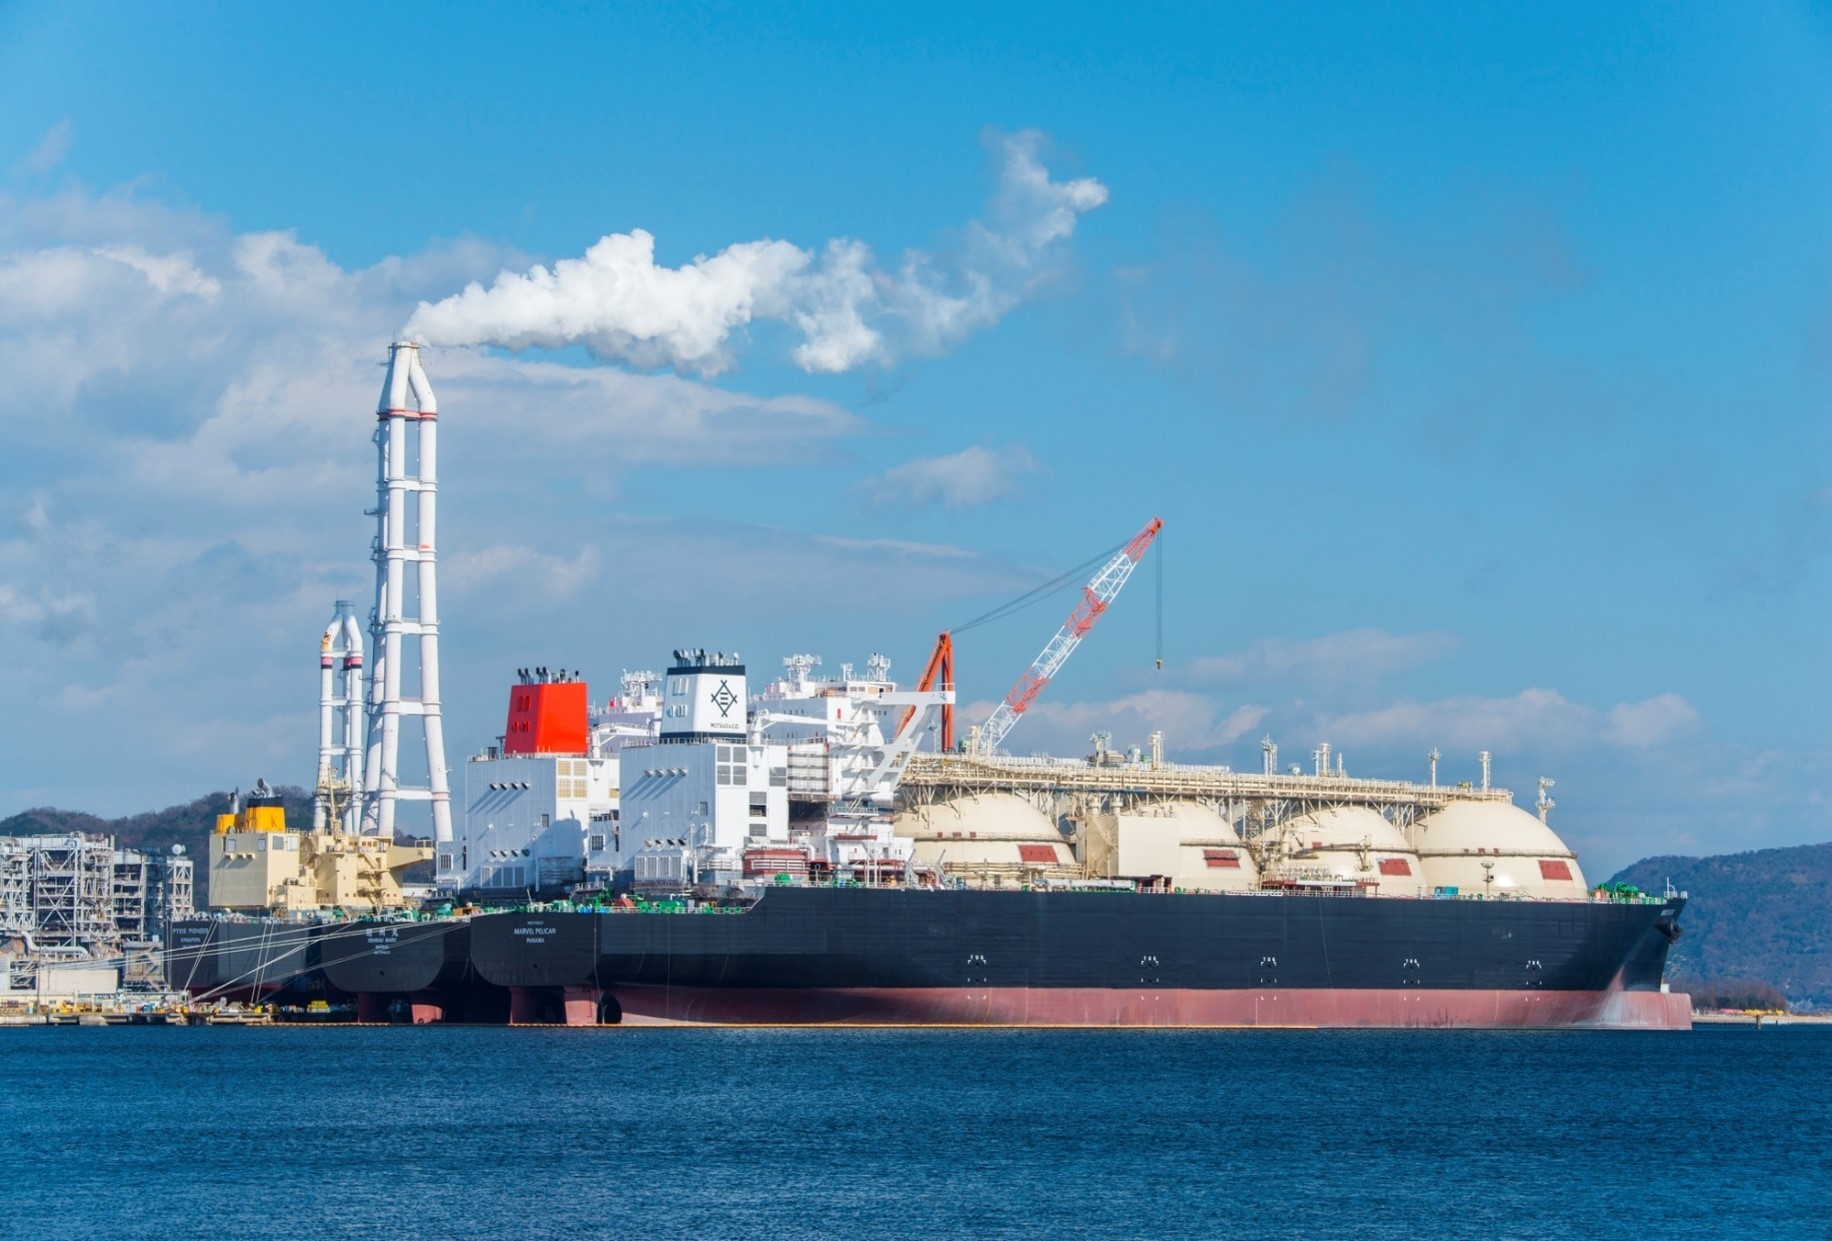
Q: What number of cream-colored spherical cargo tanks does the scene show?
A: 4